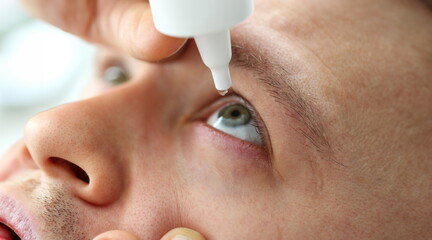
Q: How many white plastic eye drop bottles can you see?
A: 1